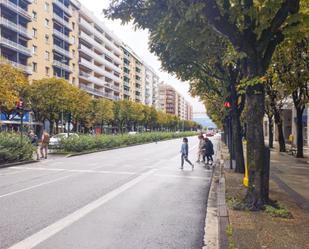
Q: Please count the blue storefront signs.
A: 1